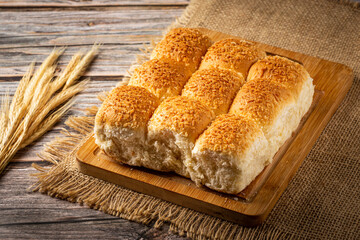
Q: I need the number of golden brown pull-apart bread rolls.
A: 9